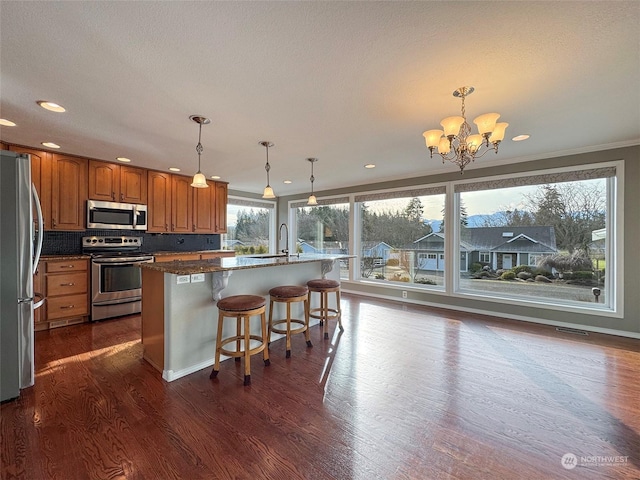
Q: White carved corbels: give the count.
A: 2